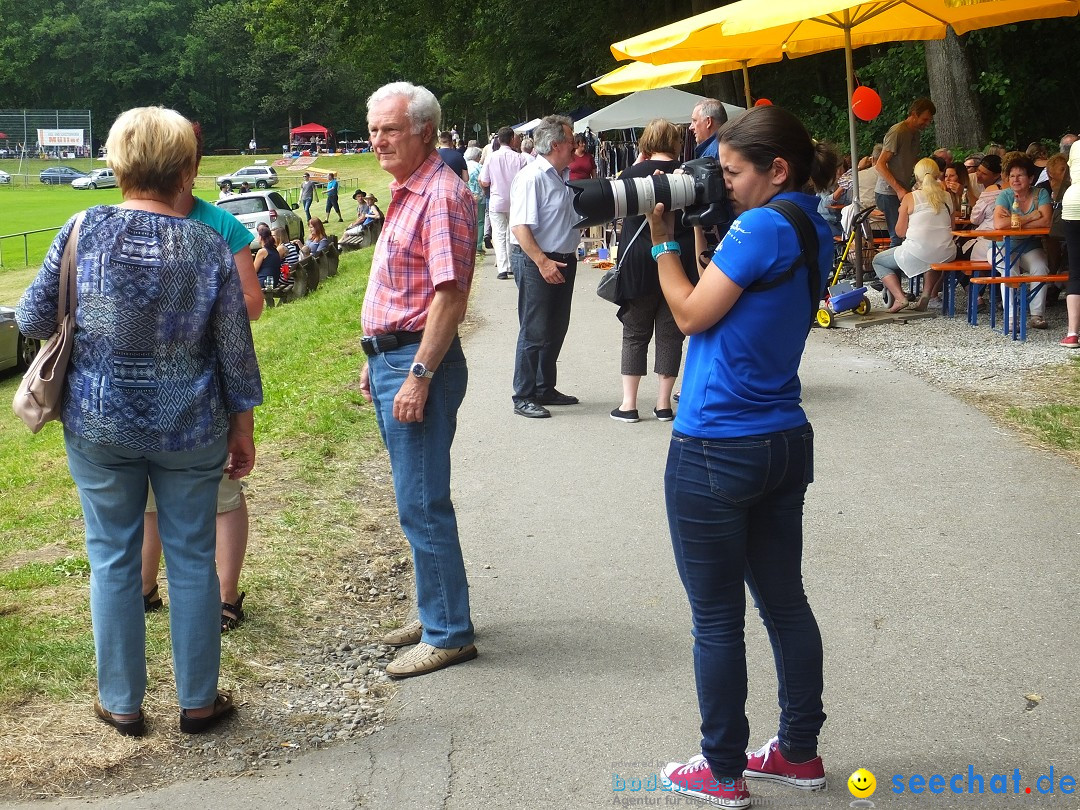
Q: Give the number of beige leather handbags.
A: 1